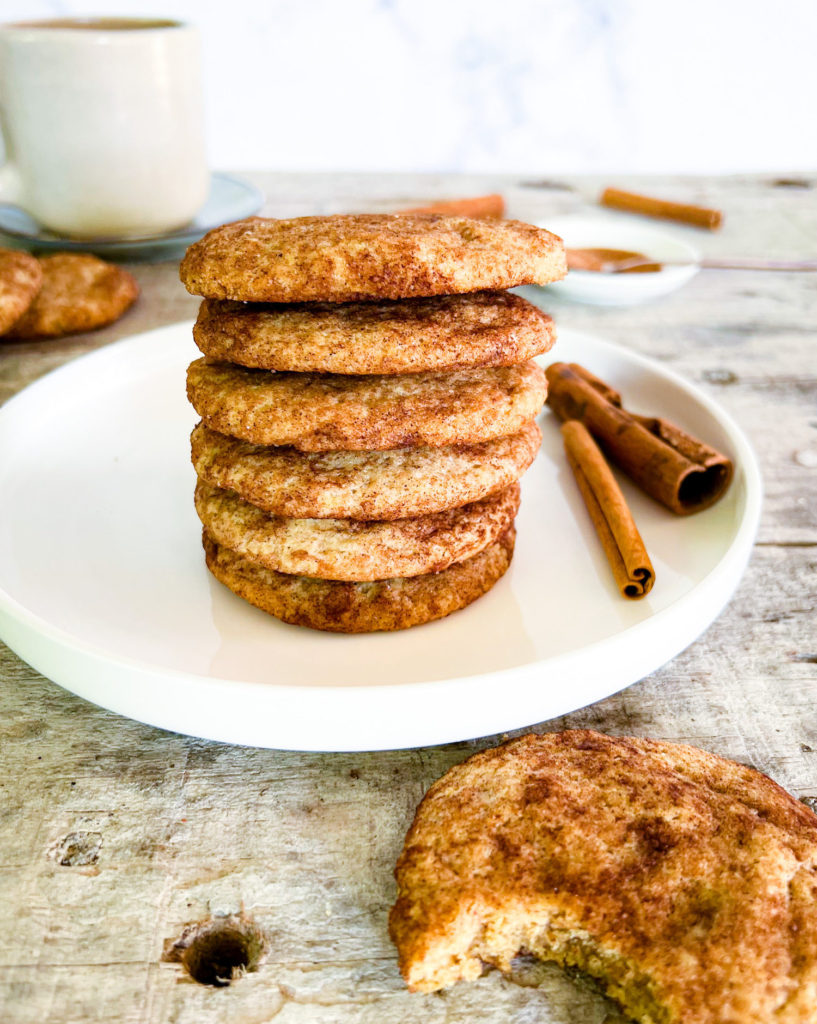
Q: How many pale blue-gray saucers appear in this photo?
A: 1